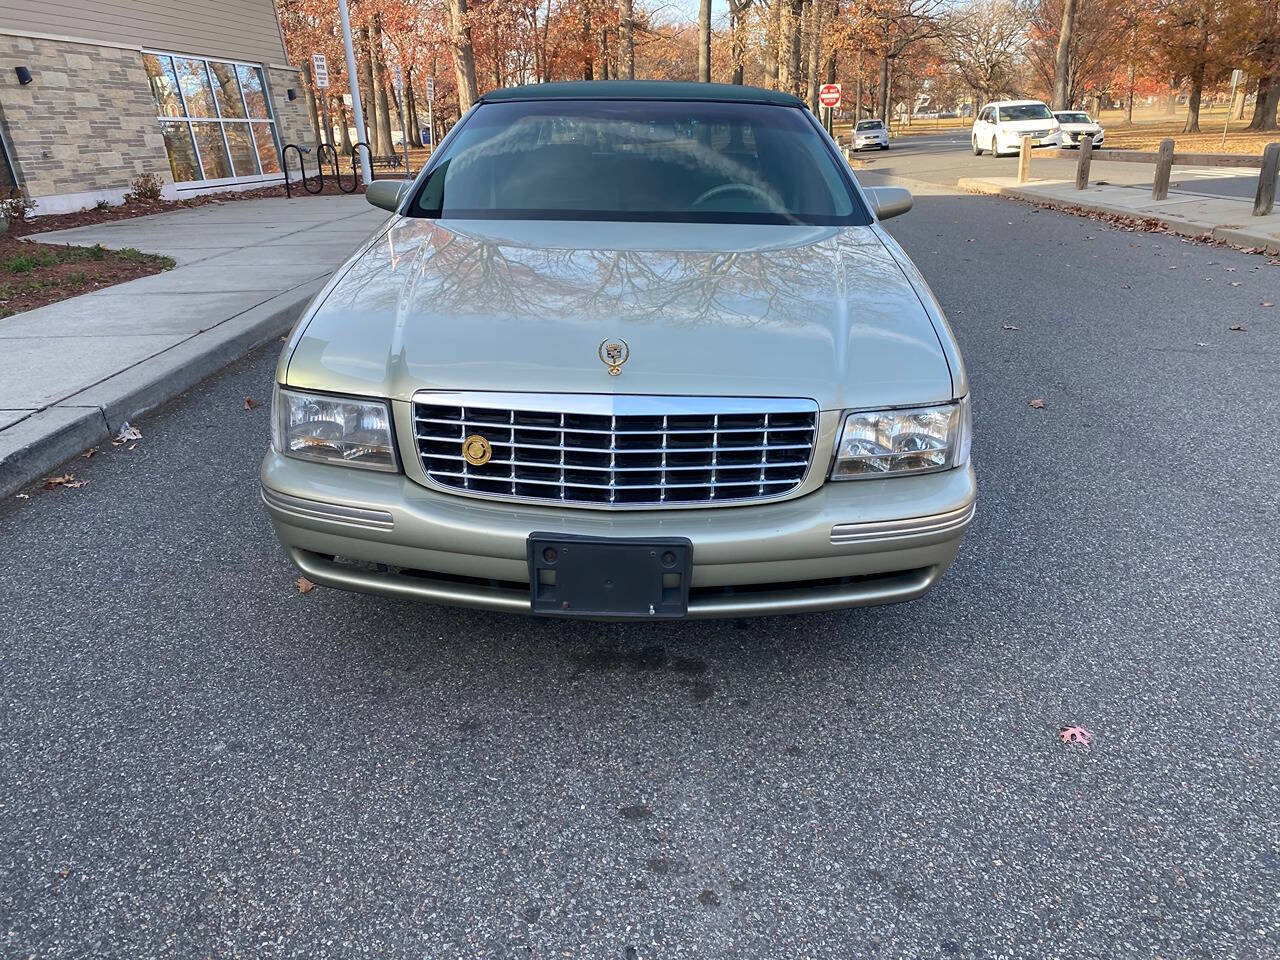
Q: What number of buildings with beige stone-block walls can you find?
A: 1